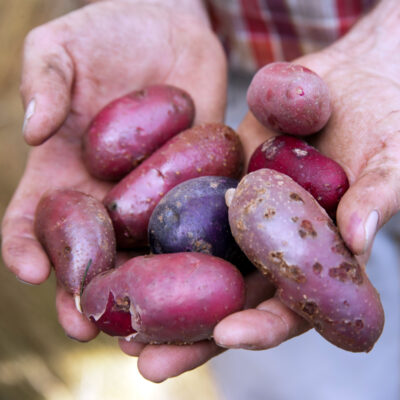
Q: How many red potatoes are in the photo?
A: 7